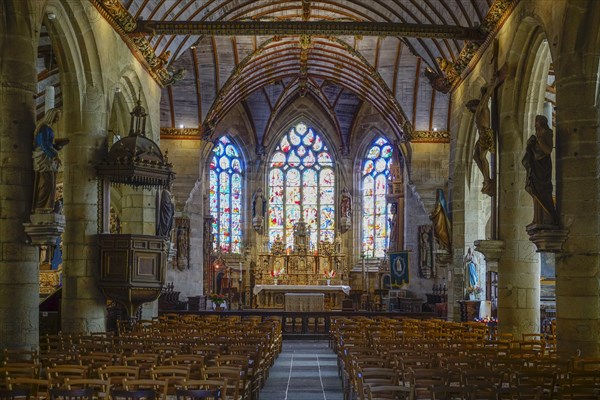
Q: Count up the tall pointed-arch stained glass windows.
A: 3